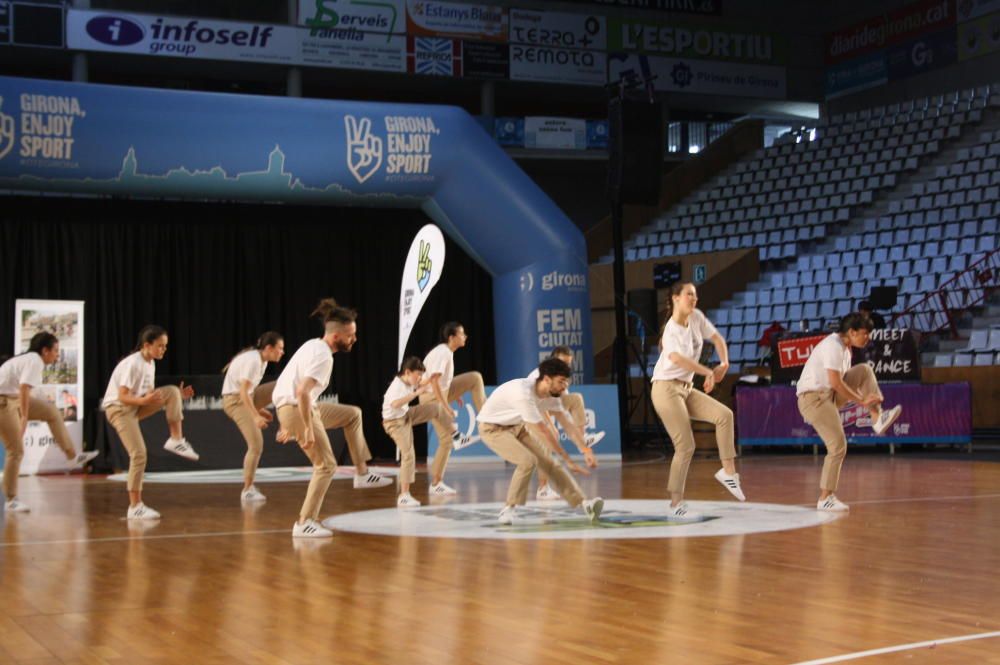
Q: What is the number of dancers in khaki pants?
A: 10